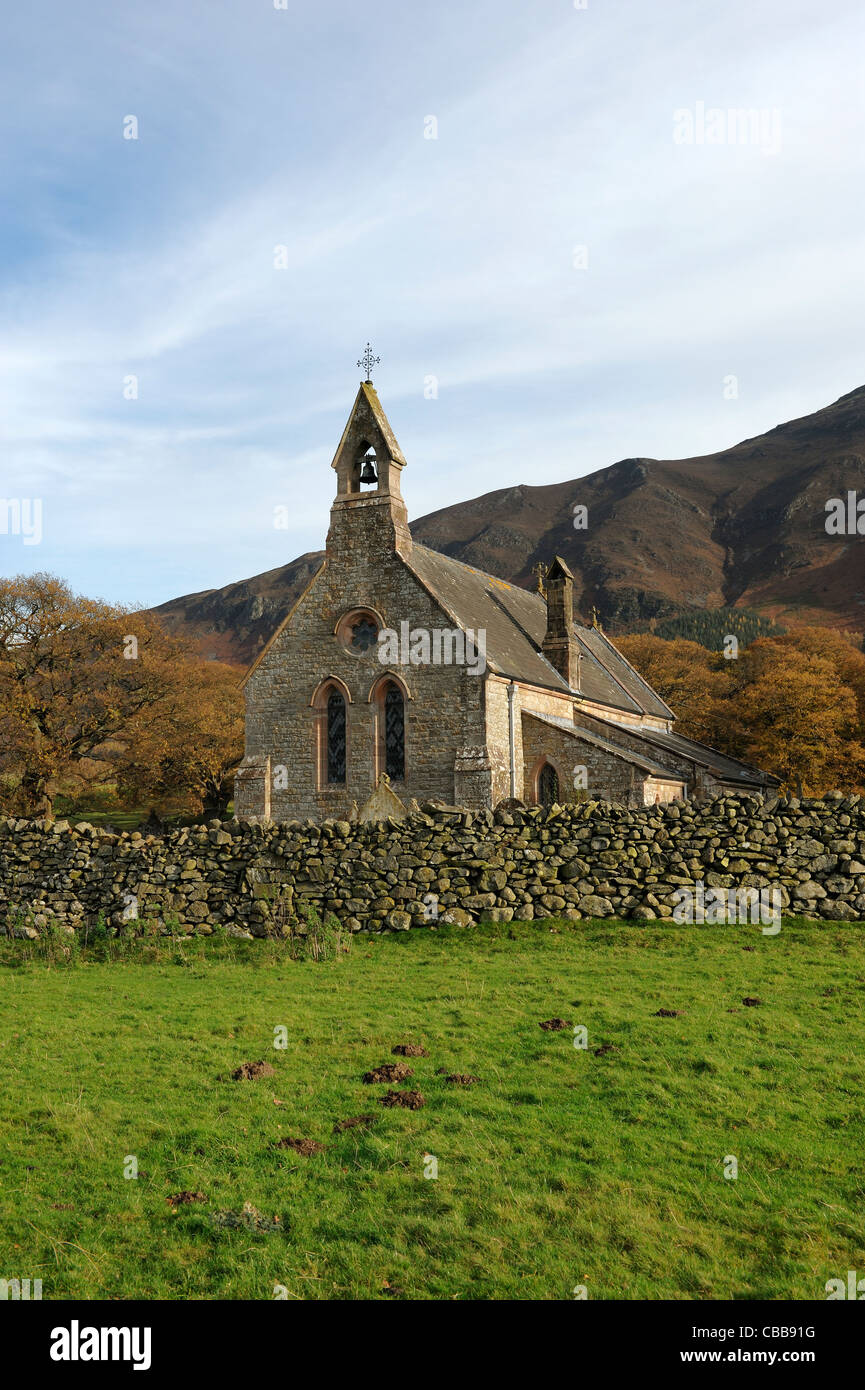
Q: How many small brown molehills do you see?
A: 12